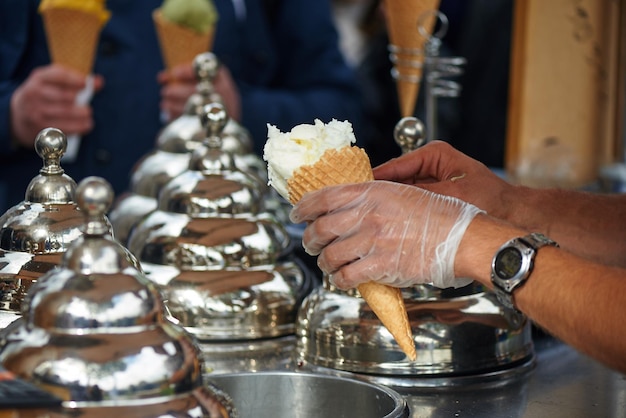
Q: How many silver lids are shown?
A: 5